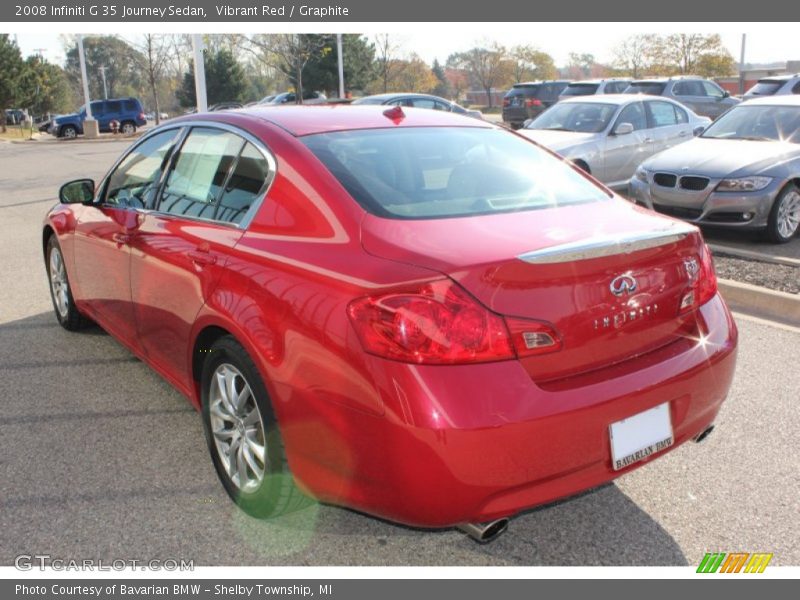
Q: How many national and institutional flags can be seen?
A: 0